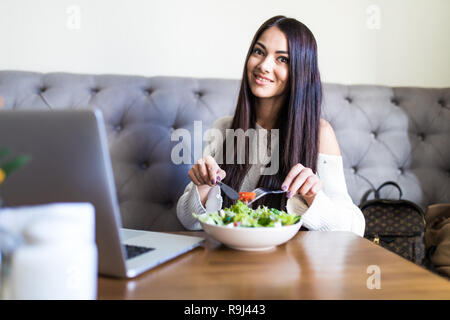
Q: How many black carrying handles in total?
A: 1